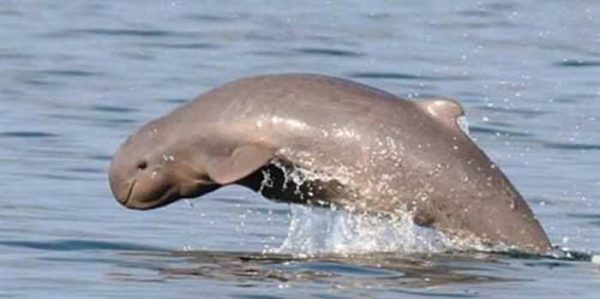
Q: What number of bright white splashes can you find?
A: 1